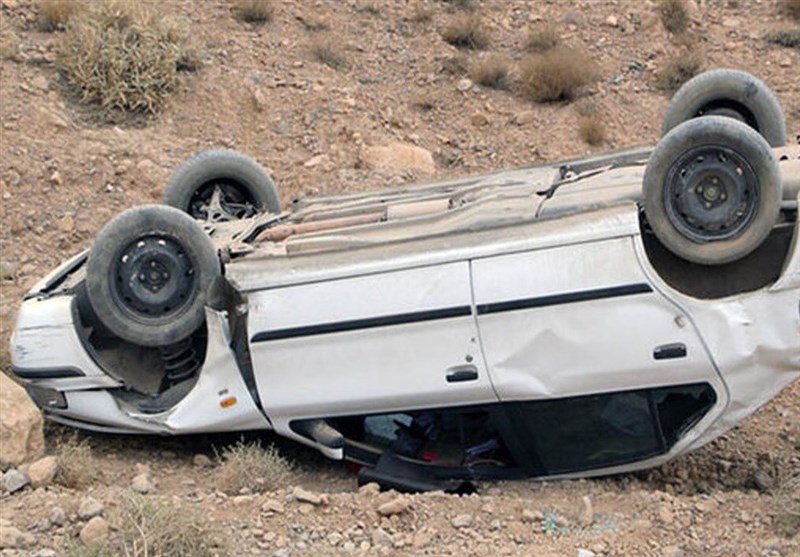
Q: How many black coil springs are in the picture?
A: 1